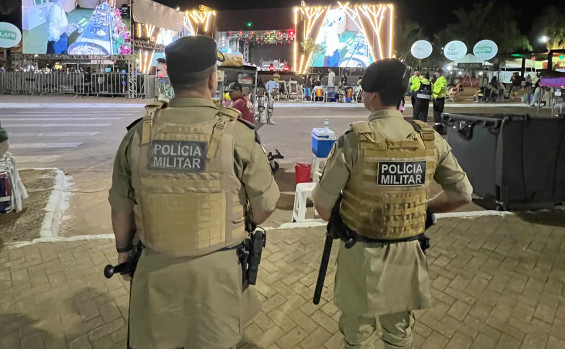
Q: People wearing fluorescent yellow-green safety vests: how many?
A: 3